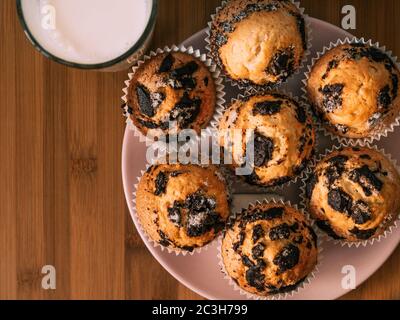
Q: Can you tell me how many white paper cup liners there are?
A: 7